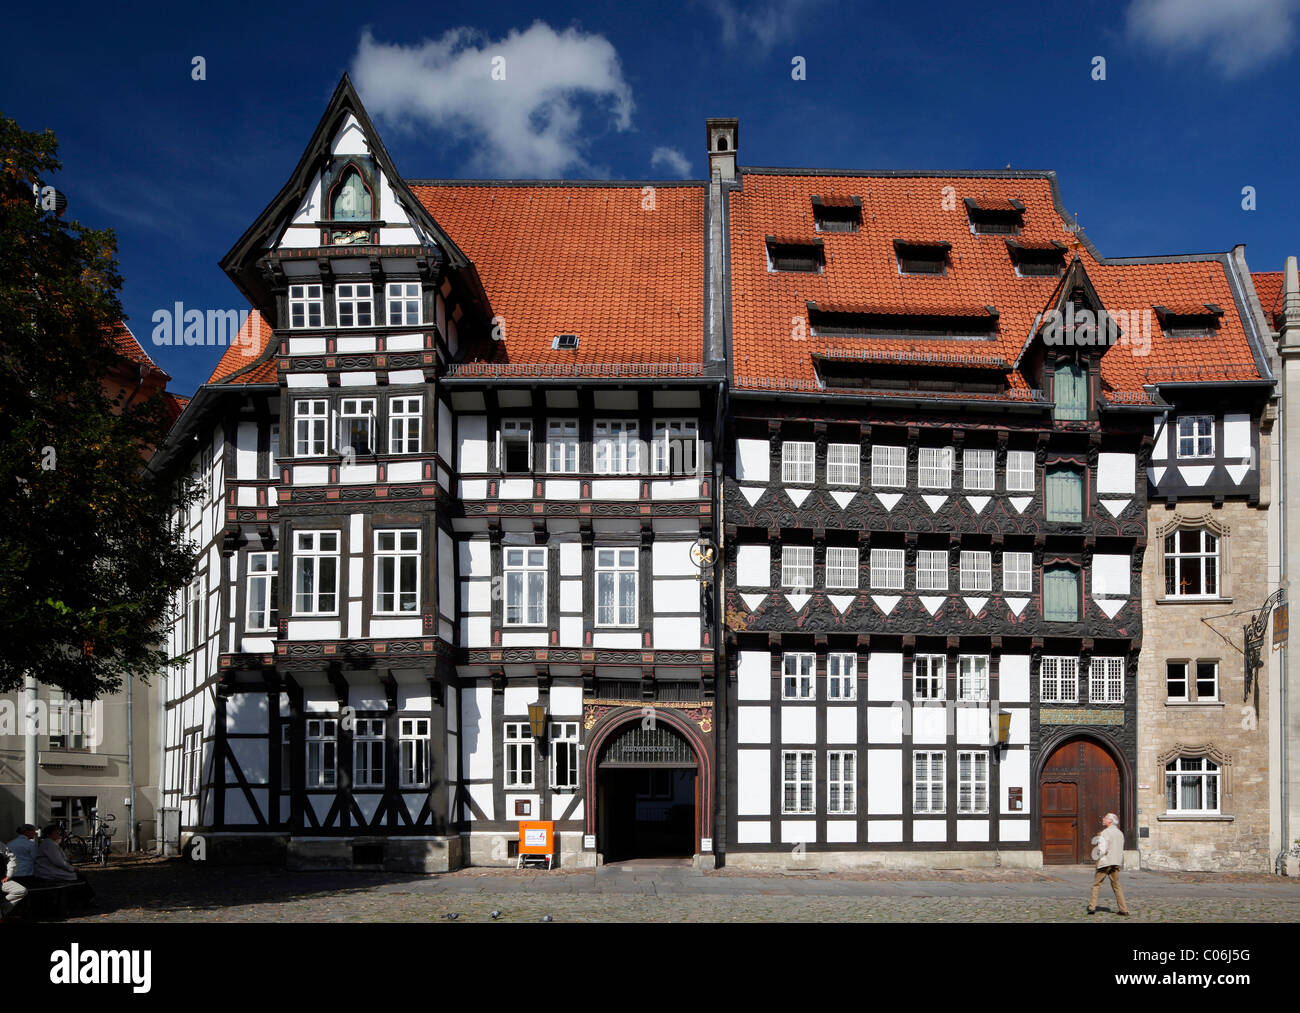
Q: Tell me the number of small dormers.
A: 6